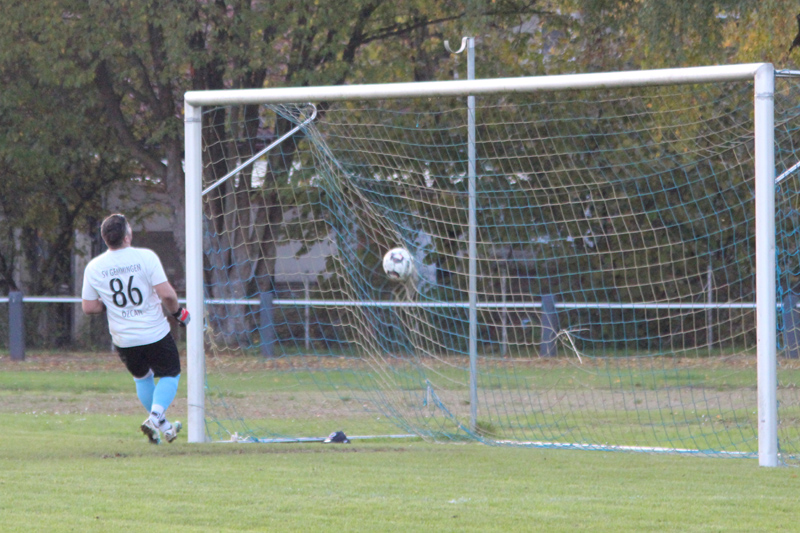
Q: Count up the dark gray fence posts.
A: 4